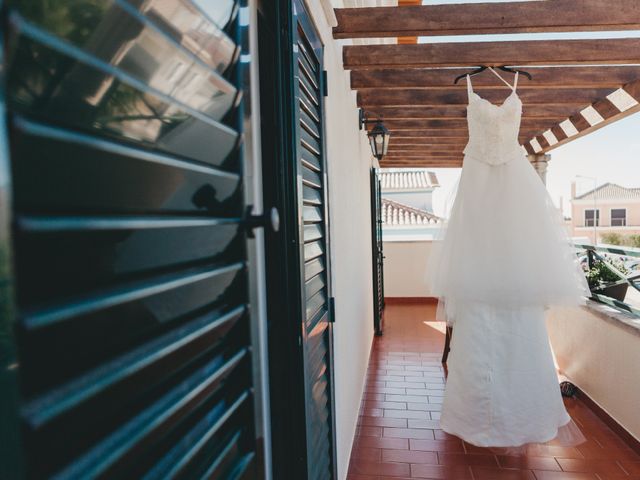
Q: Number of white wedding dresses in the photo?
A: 1